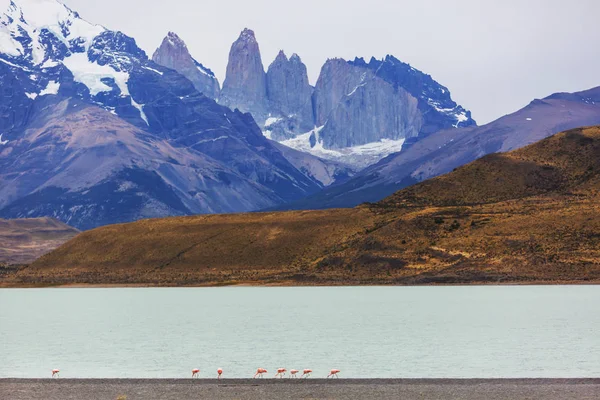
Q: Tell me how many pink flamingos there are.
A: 8